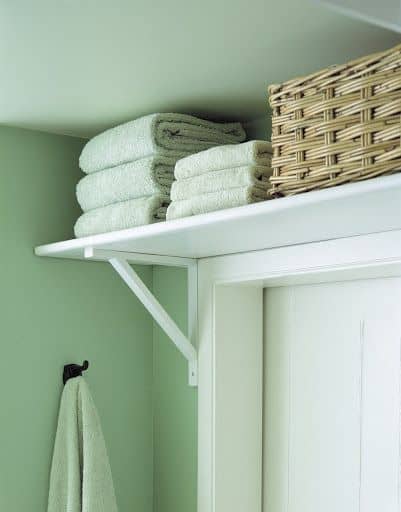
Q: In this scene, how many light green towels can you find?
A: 7